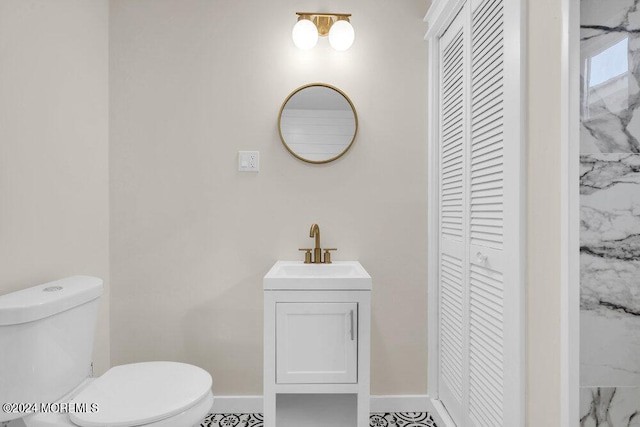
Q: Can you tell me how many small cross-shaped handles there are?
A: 2